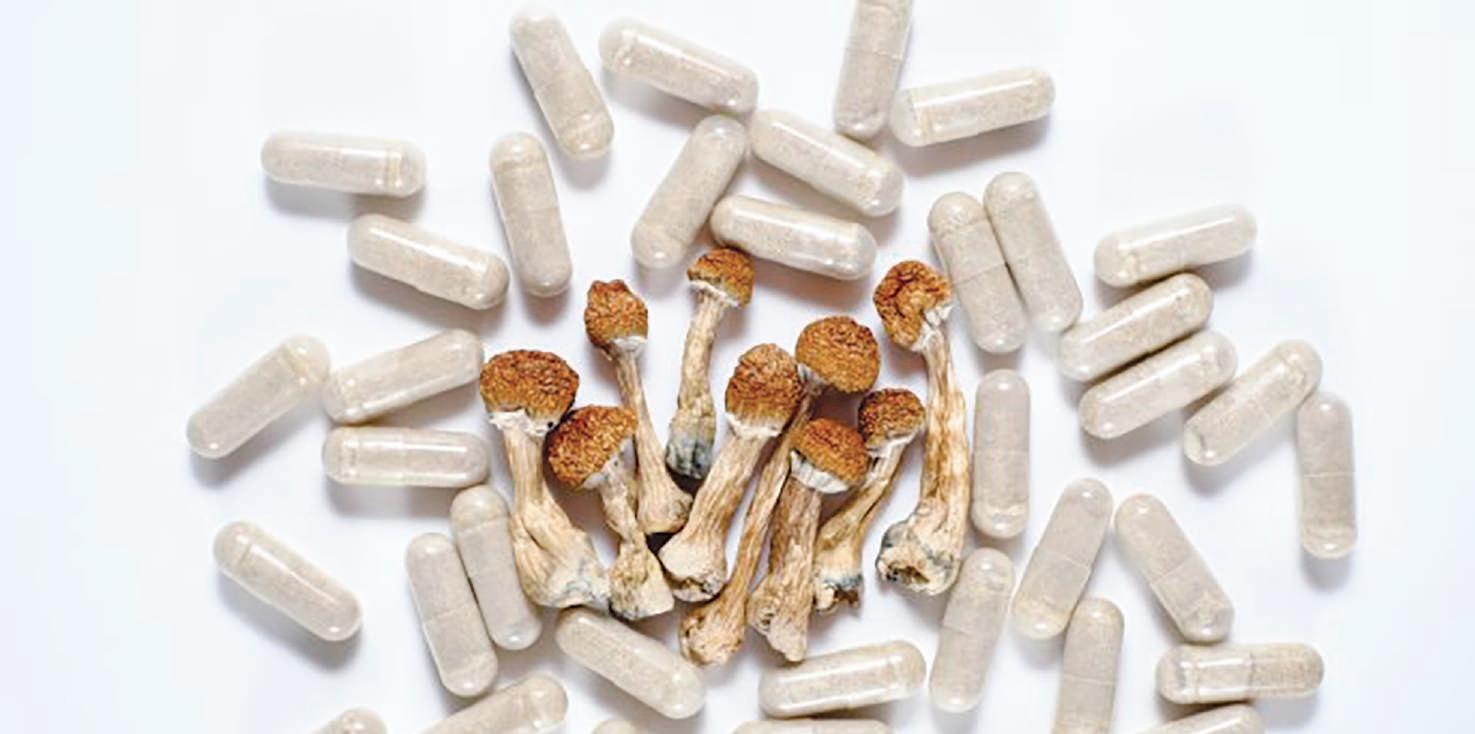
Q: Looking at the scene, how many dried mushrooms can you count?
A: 9